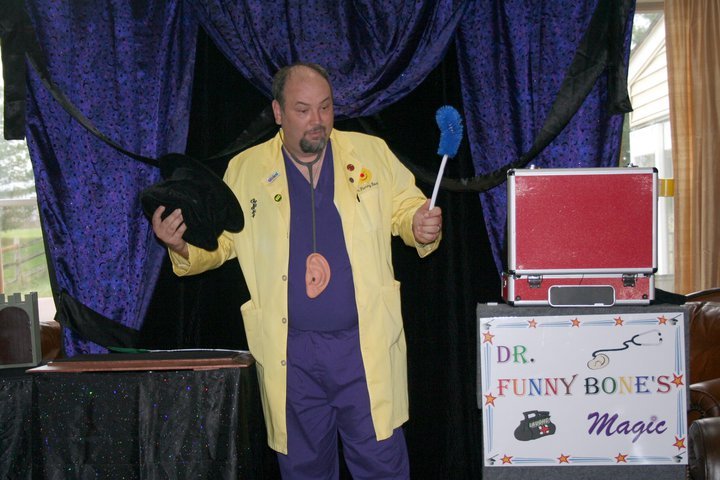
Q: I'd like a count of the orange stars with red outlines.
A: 11